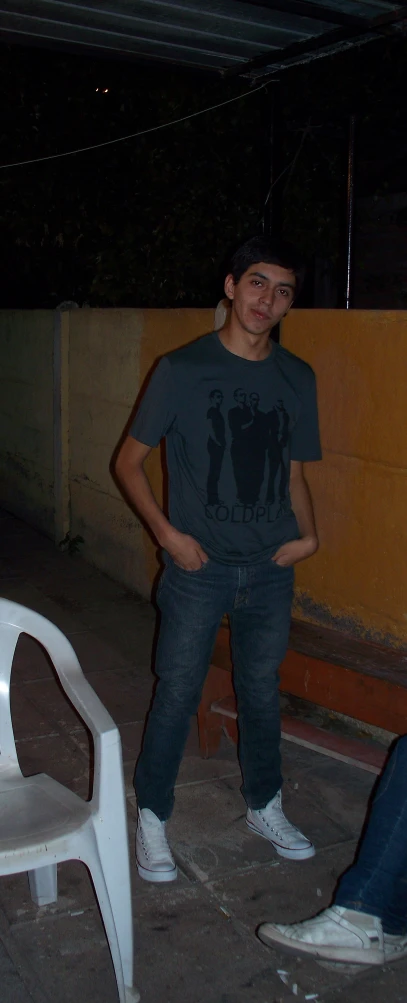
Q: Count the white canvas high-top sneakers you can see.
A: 2